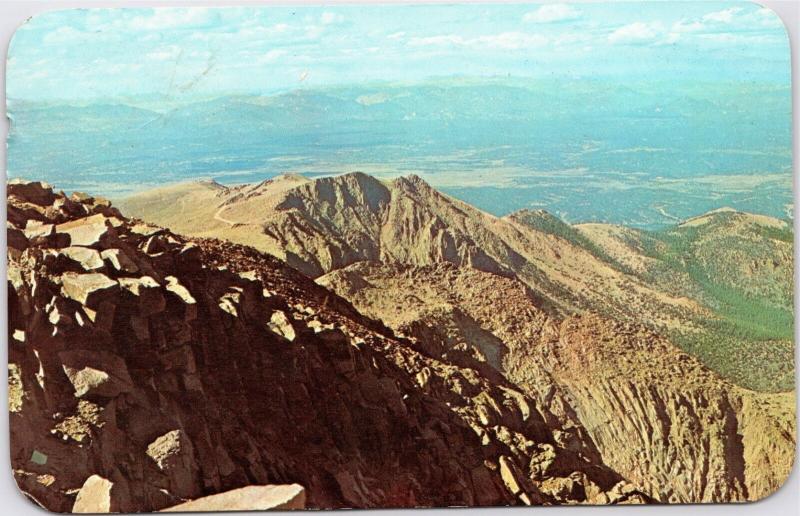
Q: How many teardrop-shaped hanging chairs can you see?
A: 0